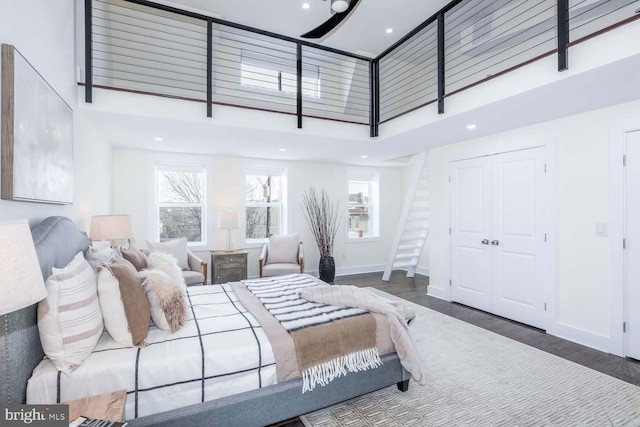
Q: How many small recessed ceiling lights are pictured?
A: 6